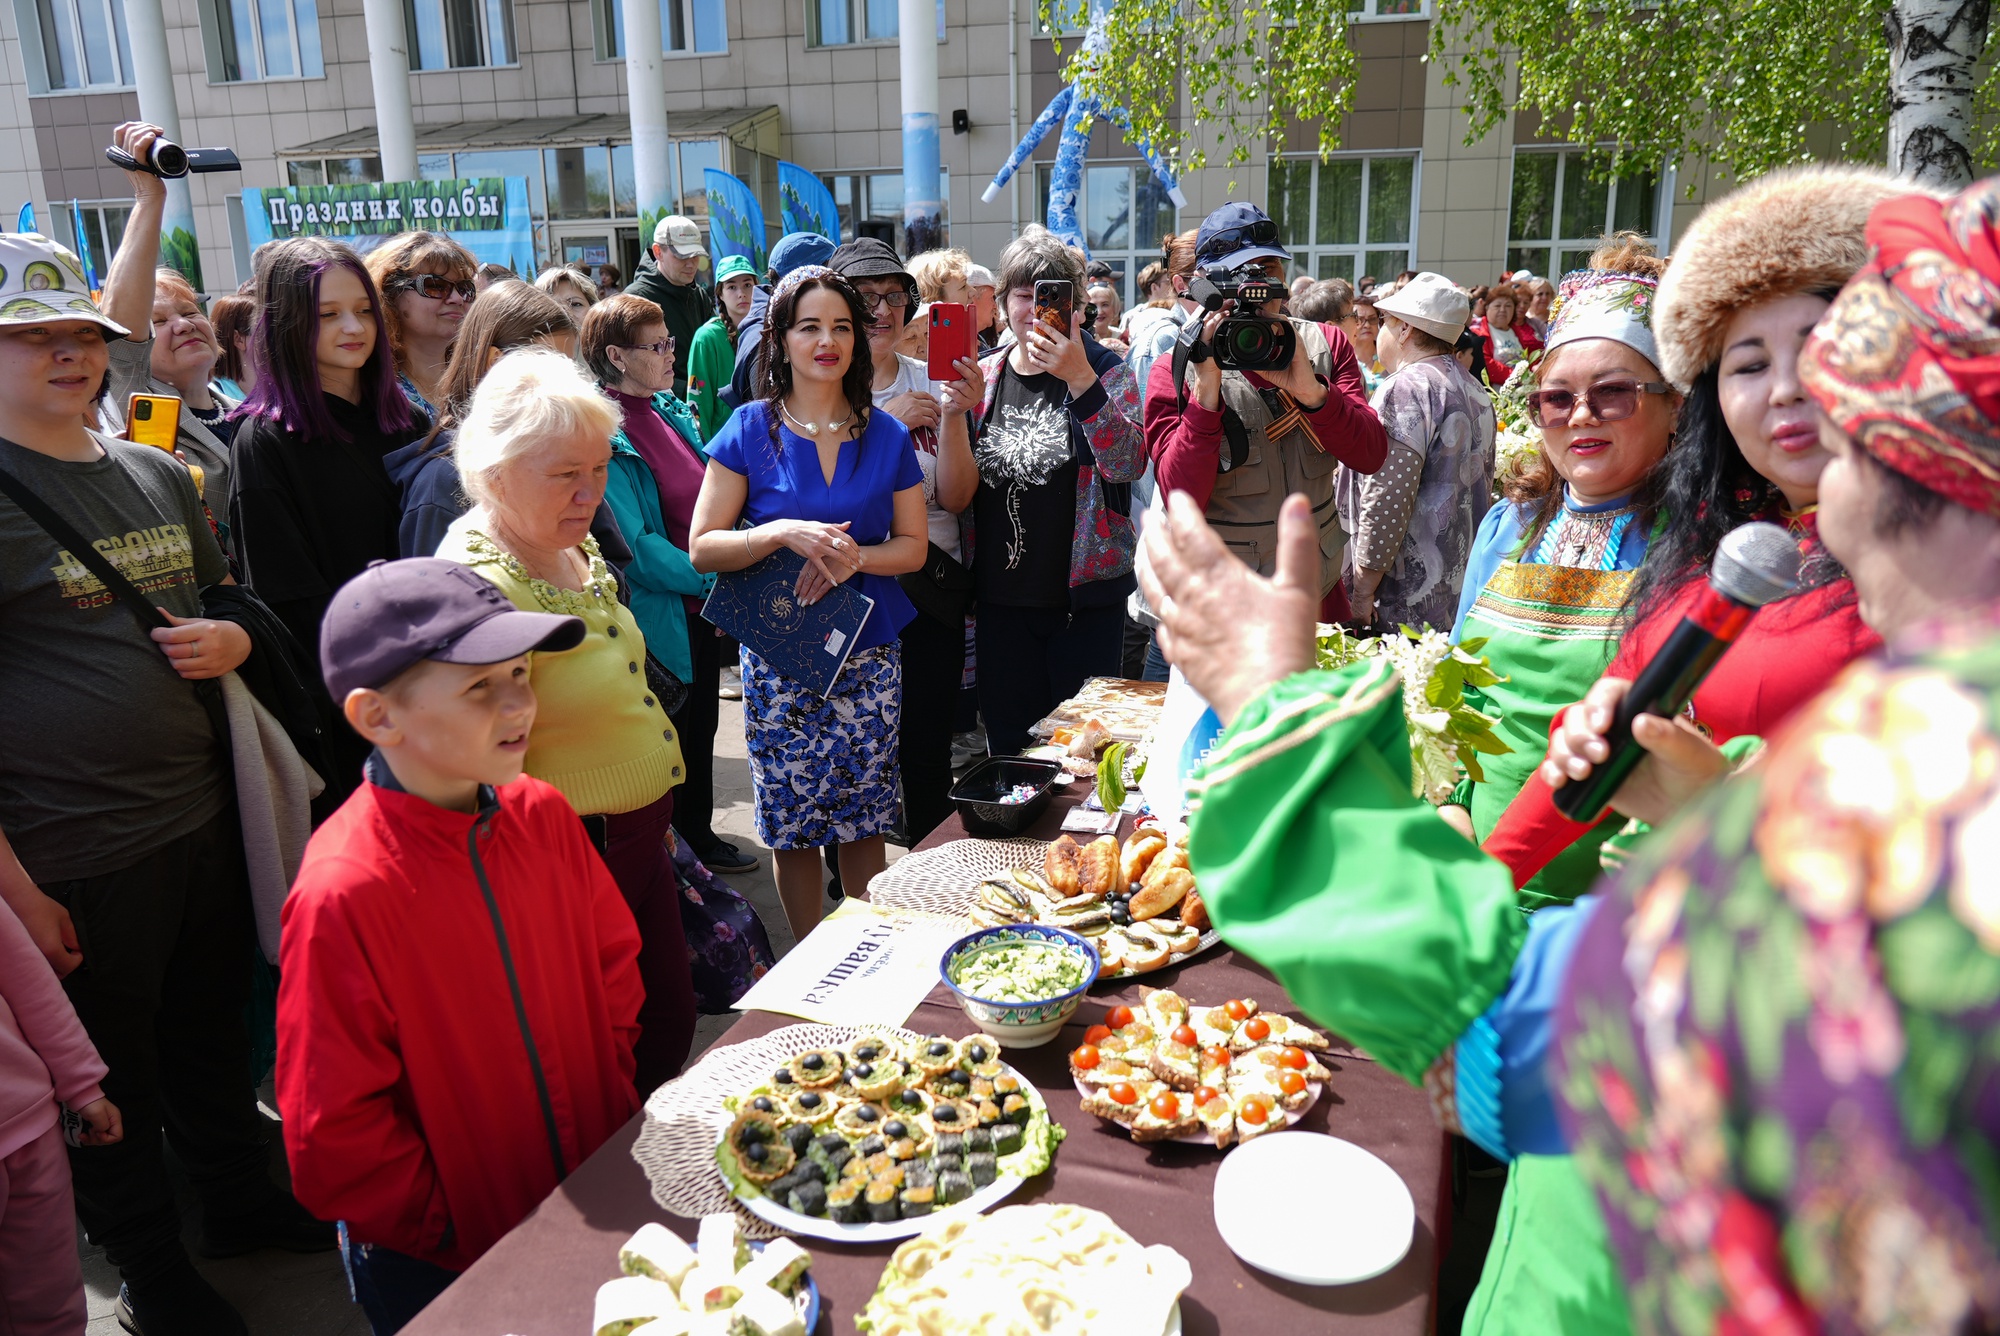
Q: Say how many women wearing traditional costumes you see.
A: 3